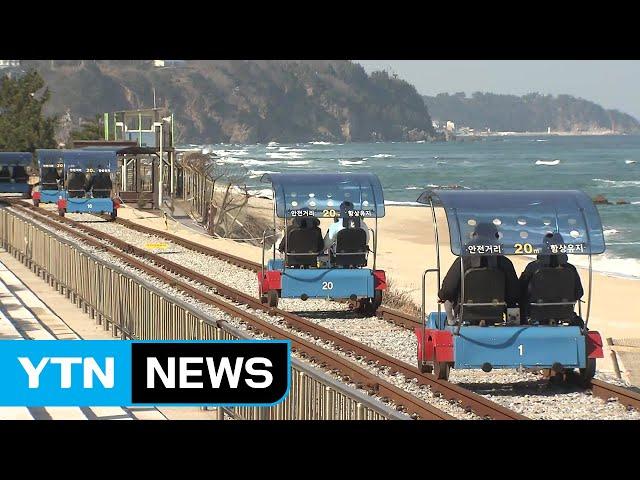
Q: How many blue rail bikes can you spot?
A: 5